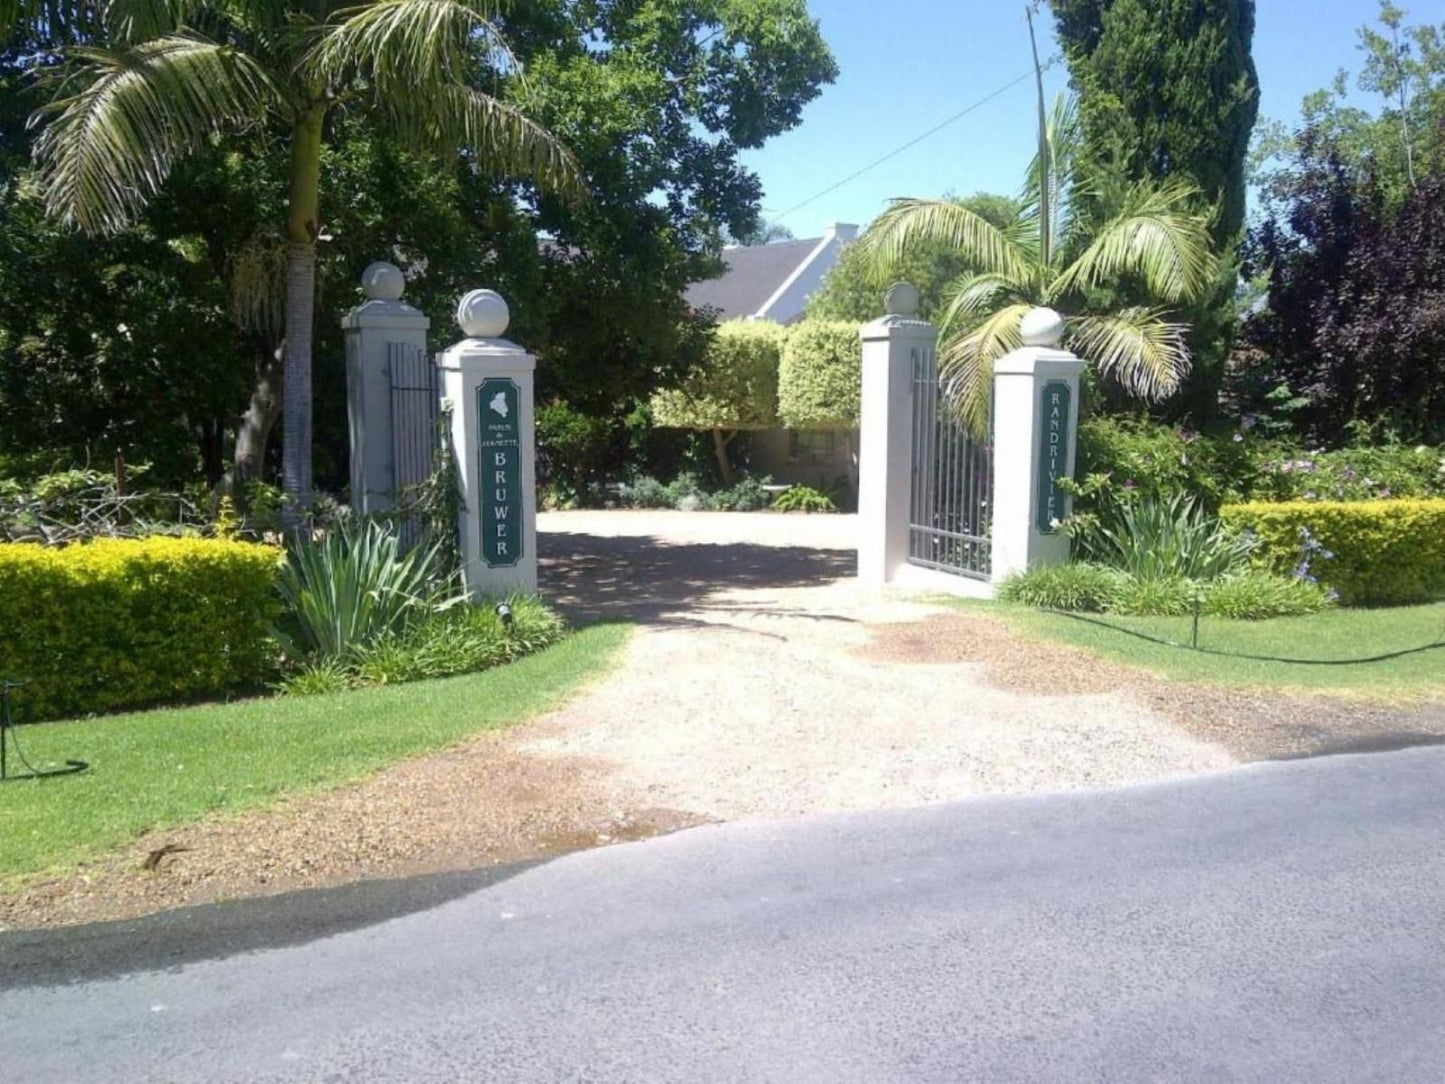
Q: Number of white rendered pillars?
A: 4